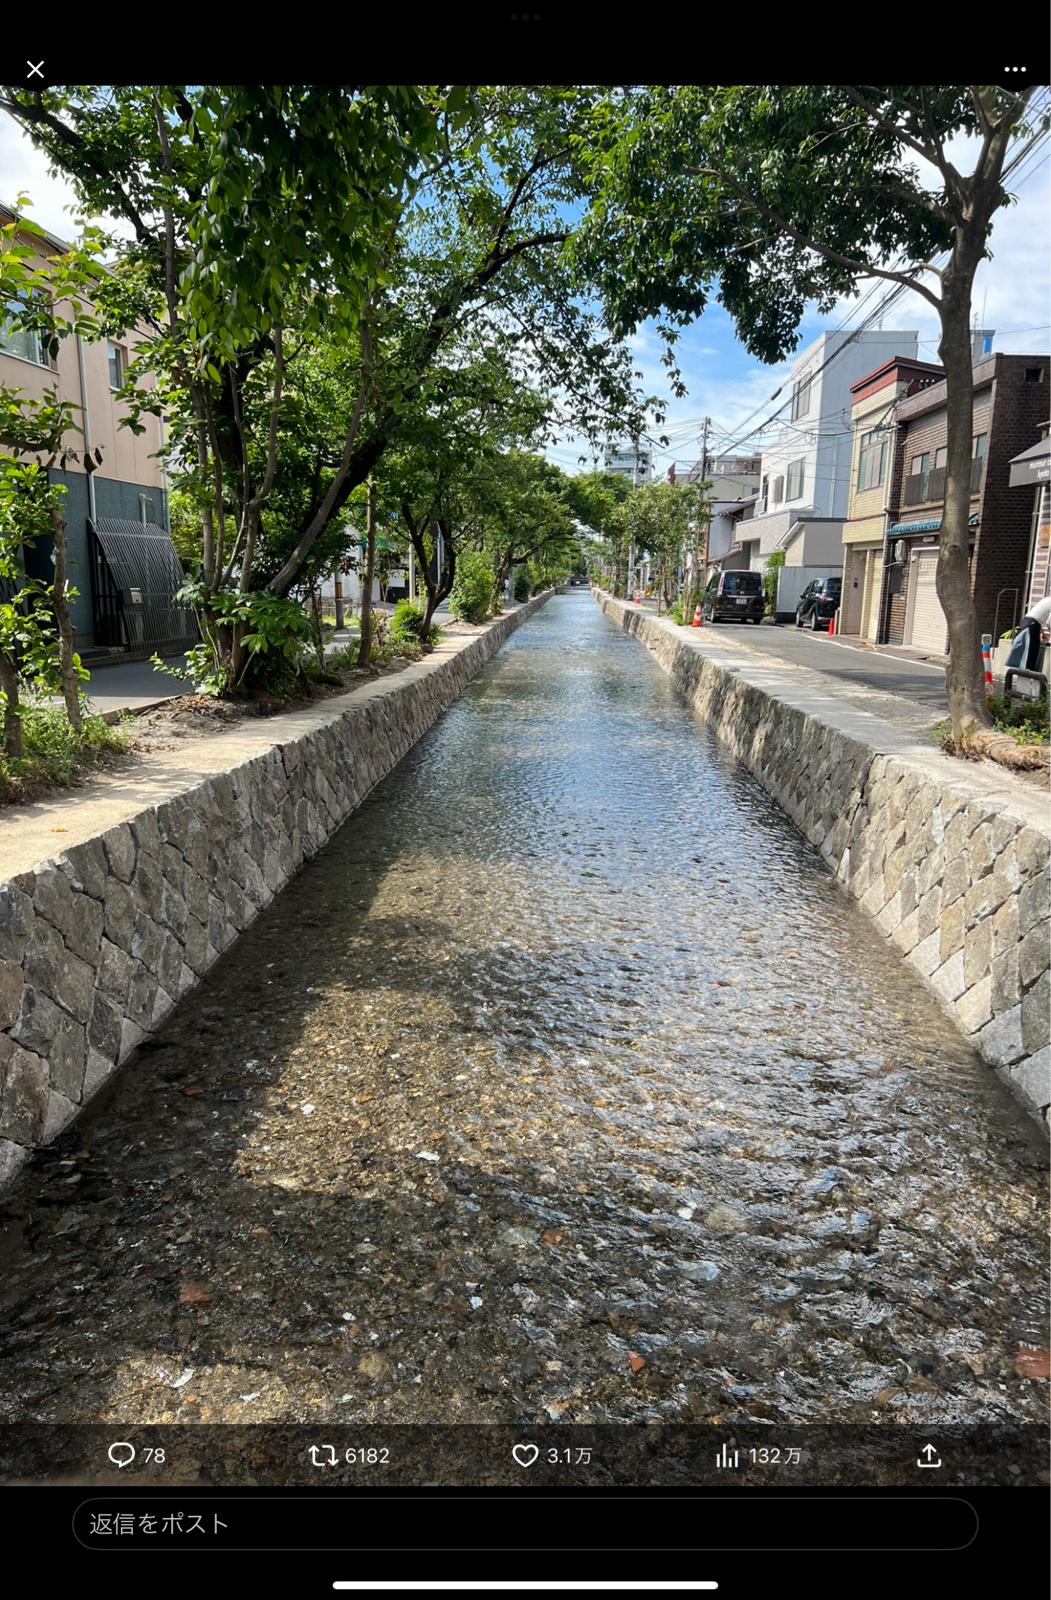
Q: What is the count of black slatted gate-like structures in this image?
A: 1